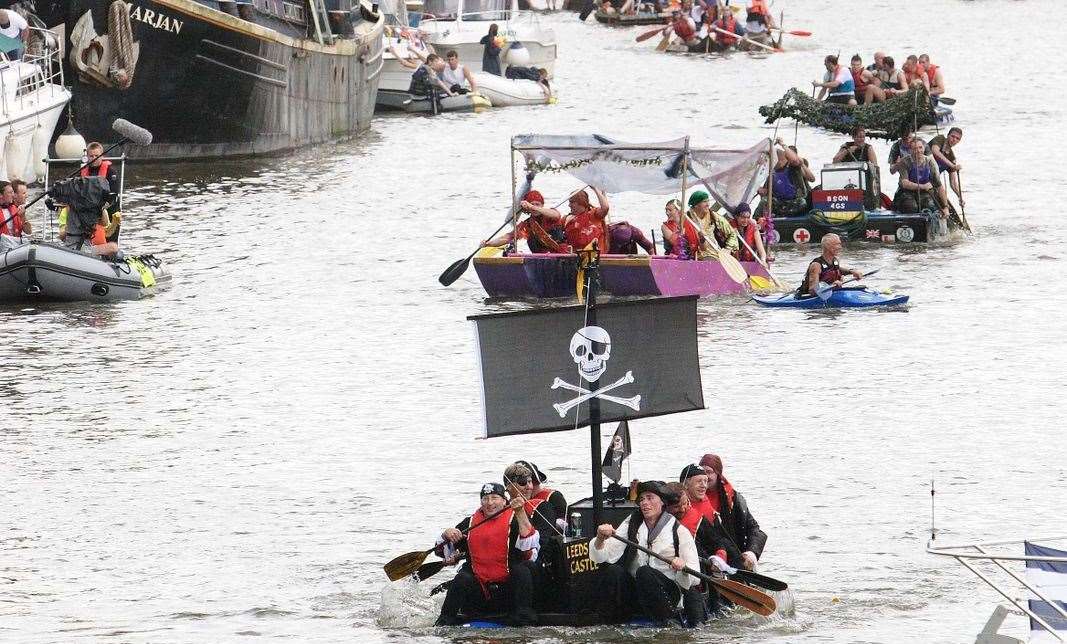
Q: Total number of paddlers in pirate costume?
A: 7